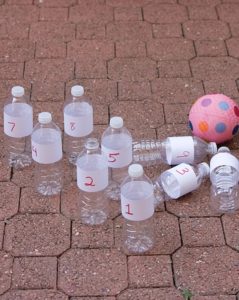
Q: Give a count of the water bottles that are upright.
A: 6